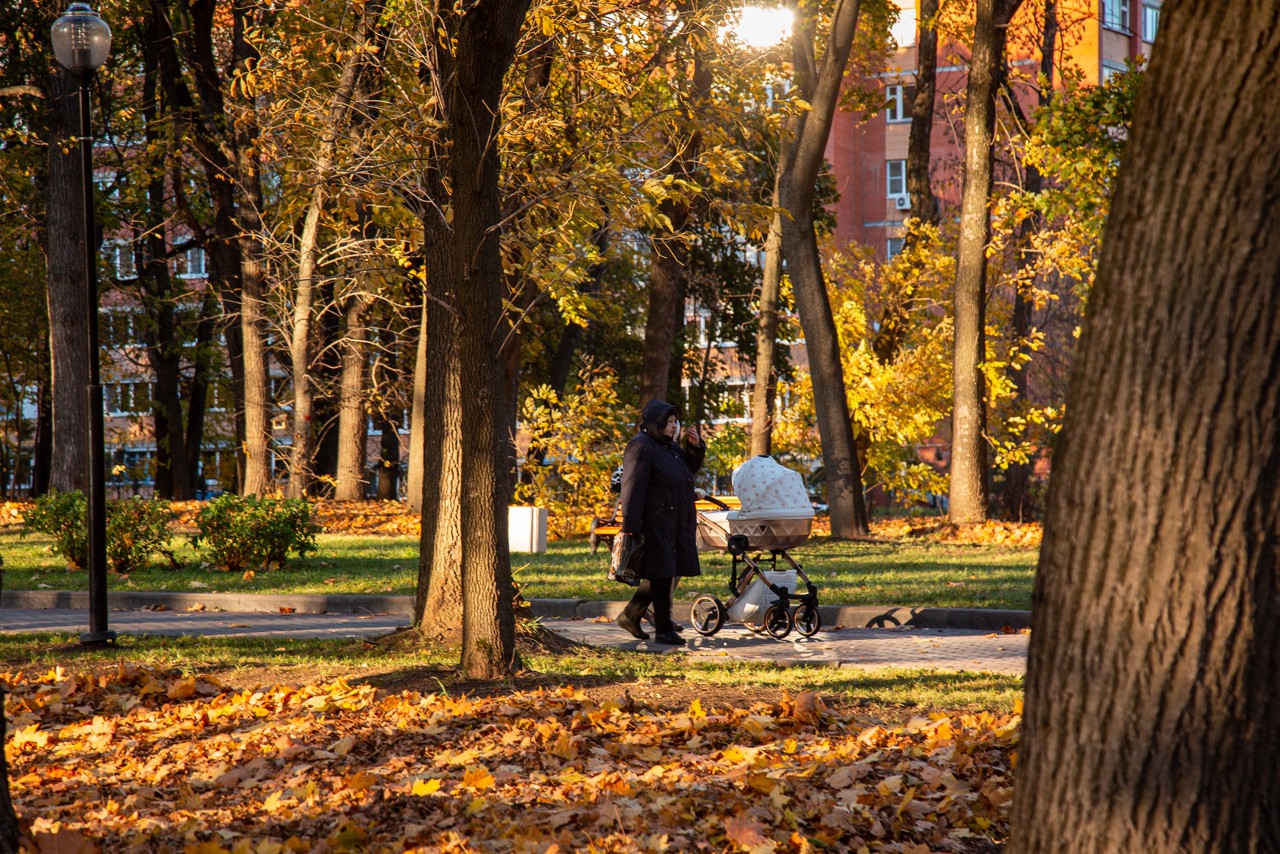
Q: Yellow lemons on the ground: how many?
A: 0